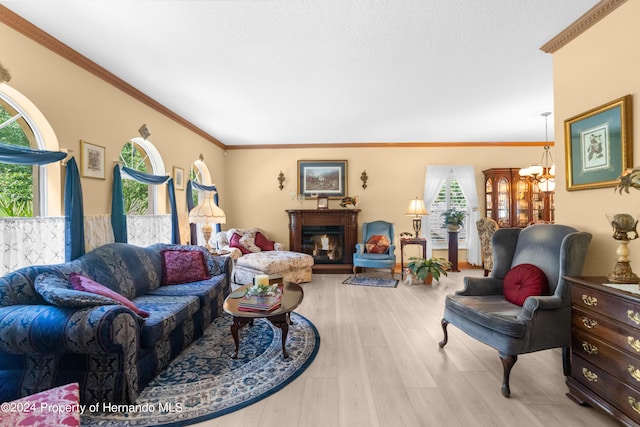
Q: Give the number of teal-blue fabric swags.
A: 3